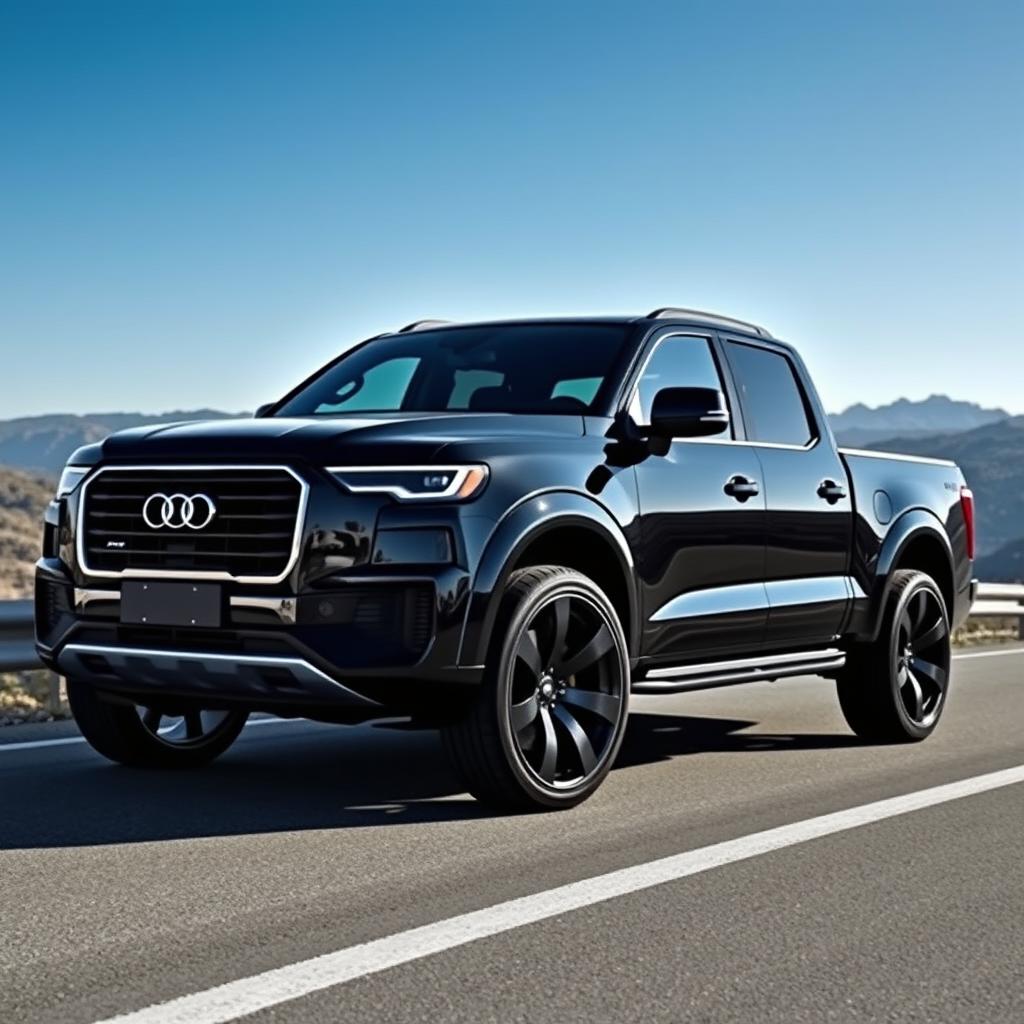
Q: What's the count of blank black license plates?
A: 1